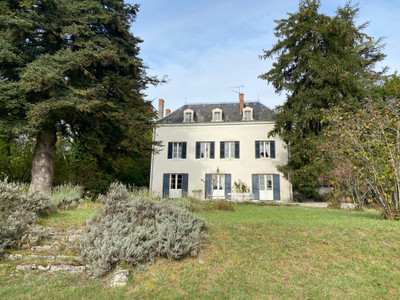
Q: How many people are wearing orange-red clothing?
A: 0